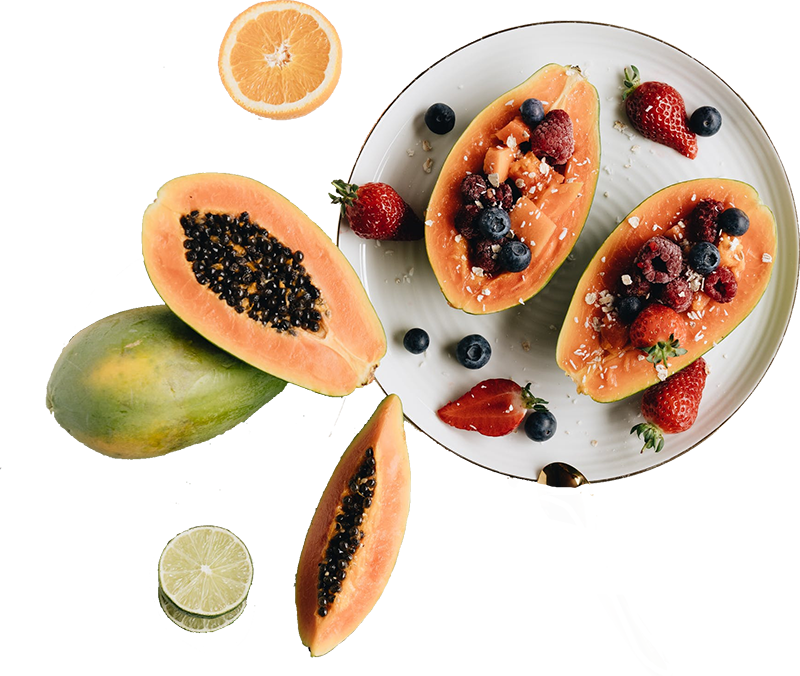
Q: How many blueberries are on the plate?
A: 11